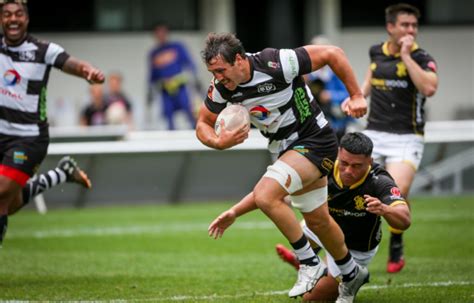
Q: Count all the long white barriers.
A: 1